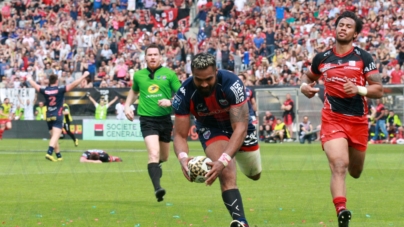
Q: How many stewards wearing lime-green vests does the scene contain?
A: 3